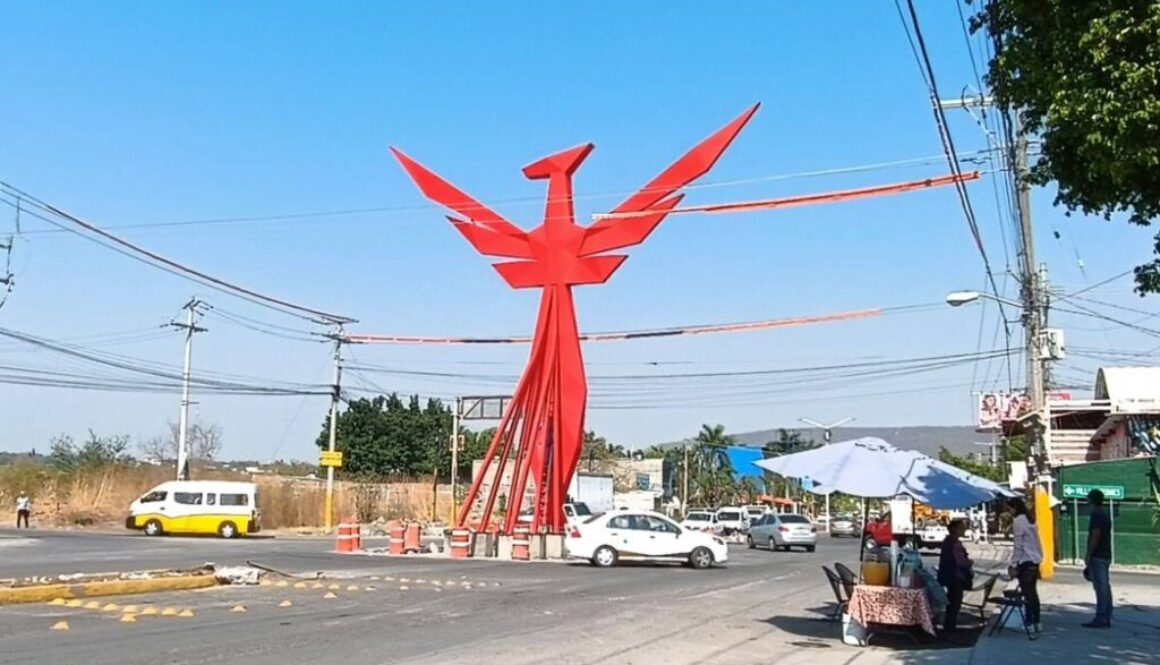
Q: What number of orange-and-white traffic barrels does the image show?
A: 6